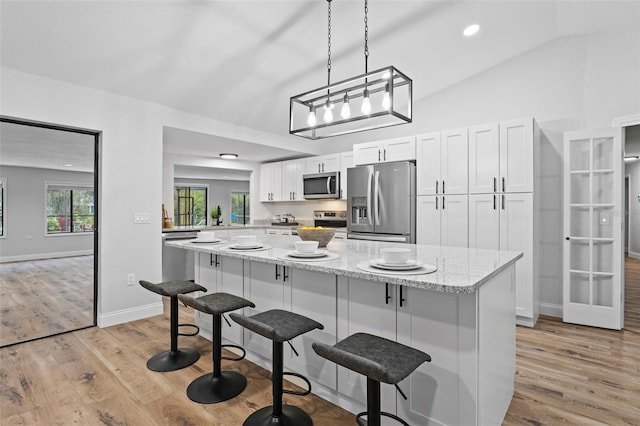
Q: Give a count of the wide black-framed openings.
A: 1